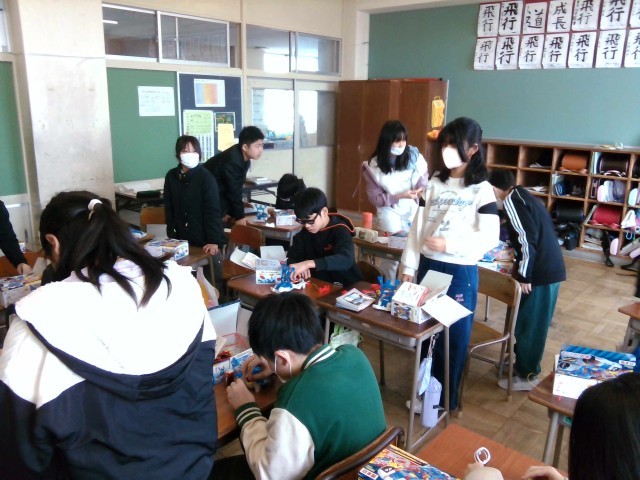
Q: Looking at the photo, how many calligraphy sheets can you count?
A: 14